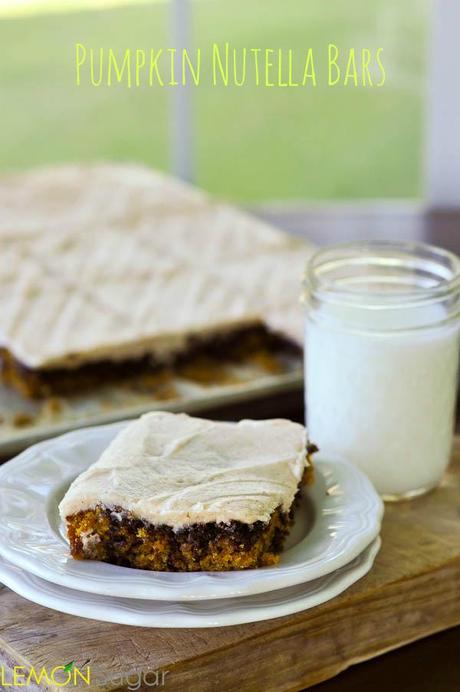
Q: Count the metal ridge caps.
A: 0